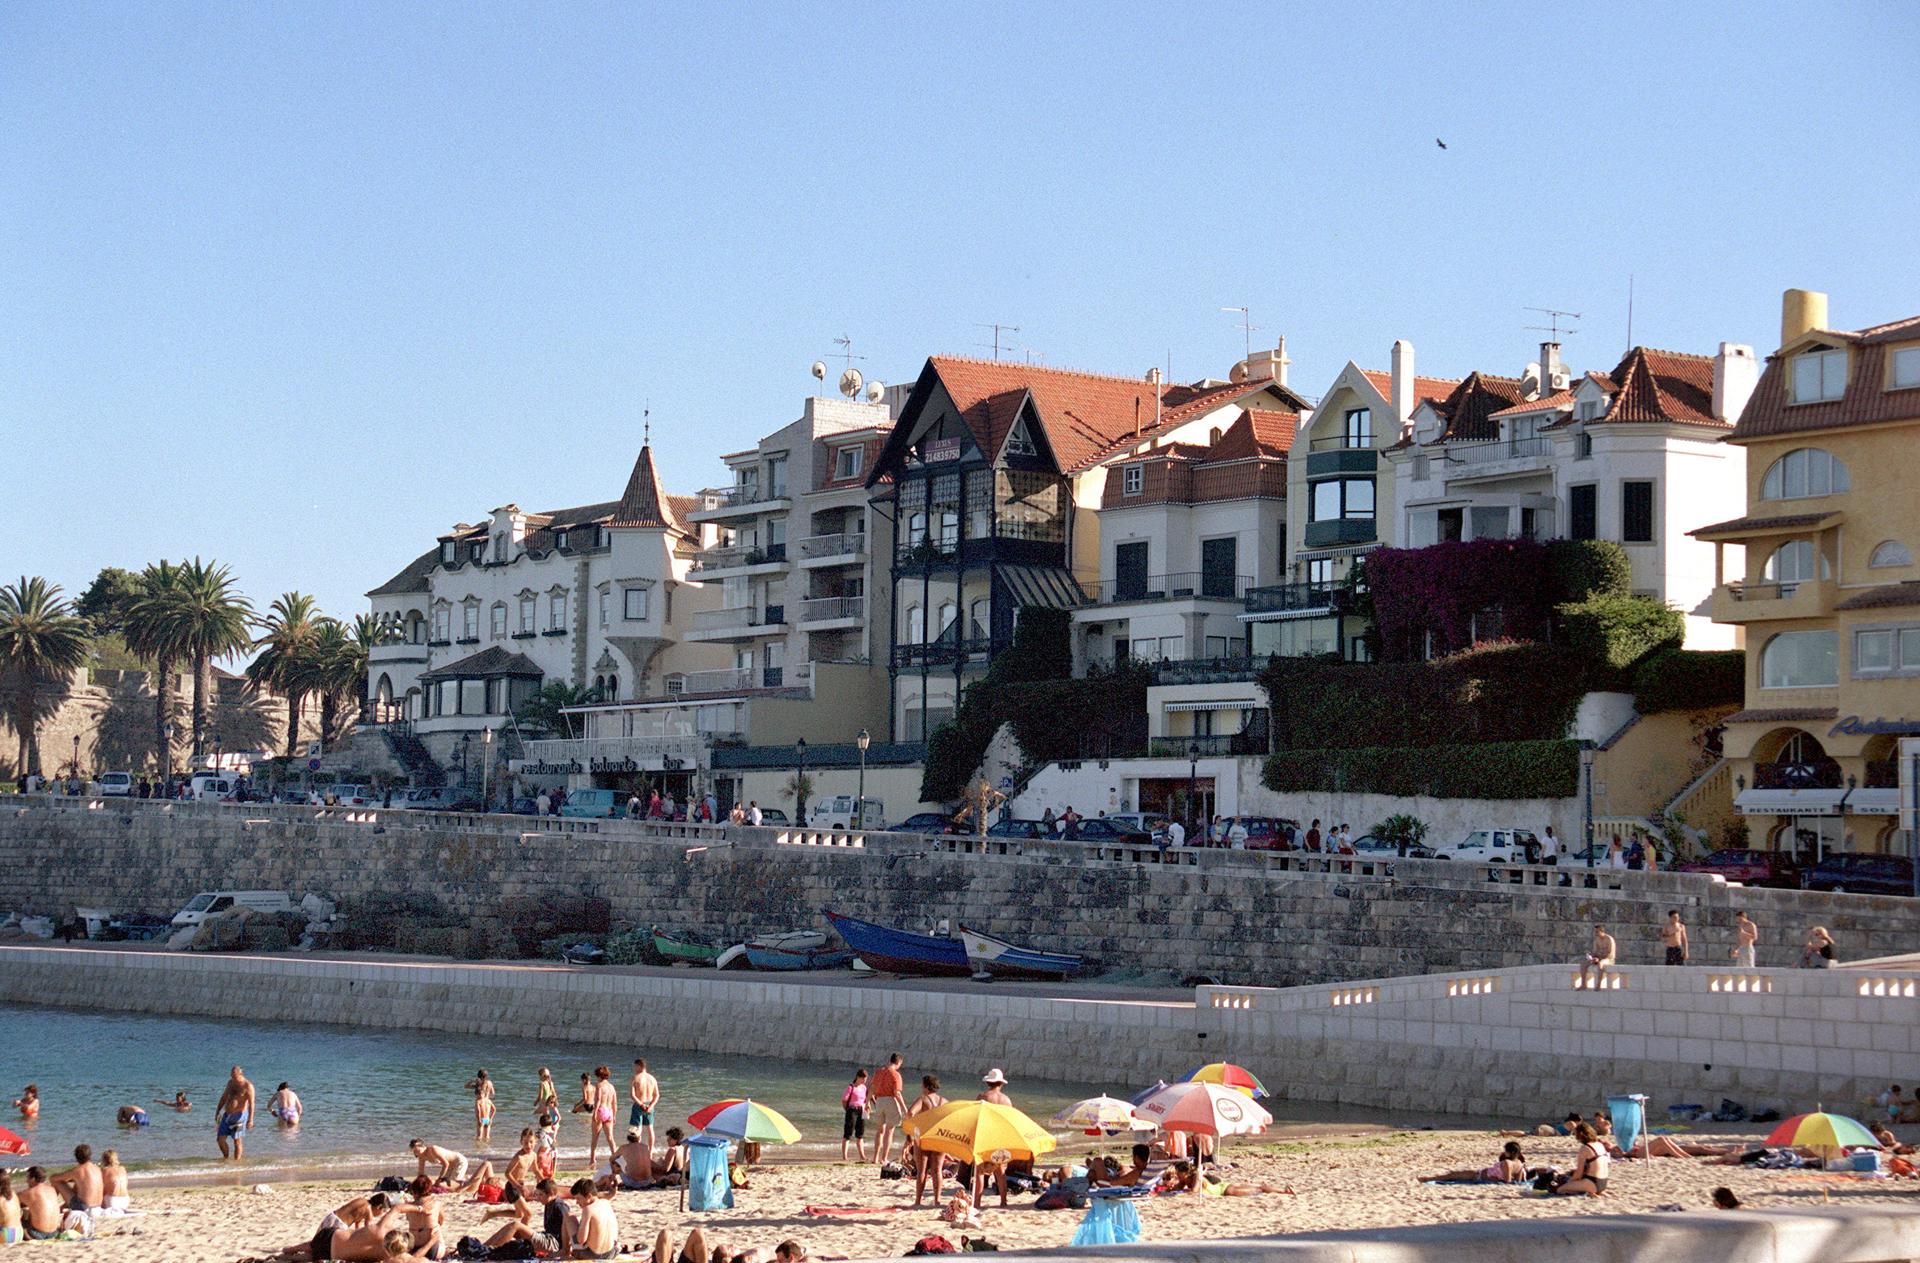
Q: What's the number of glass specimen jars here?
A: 0